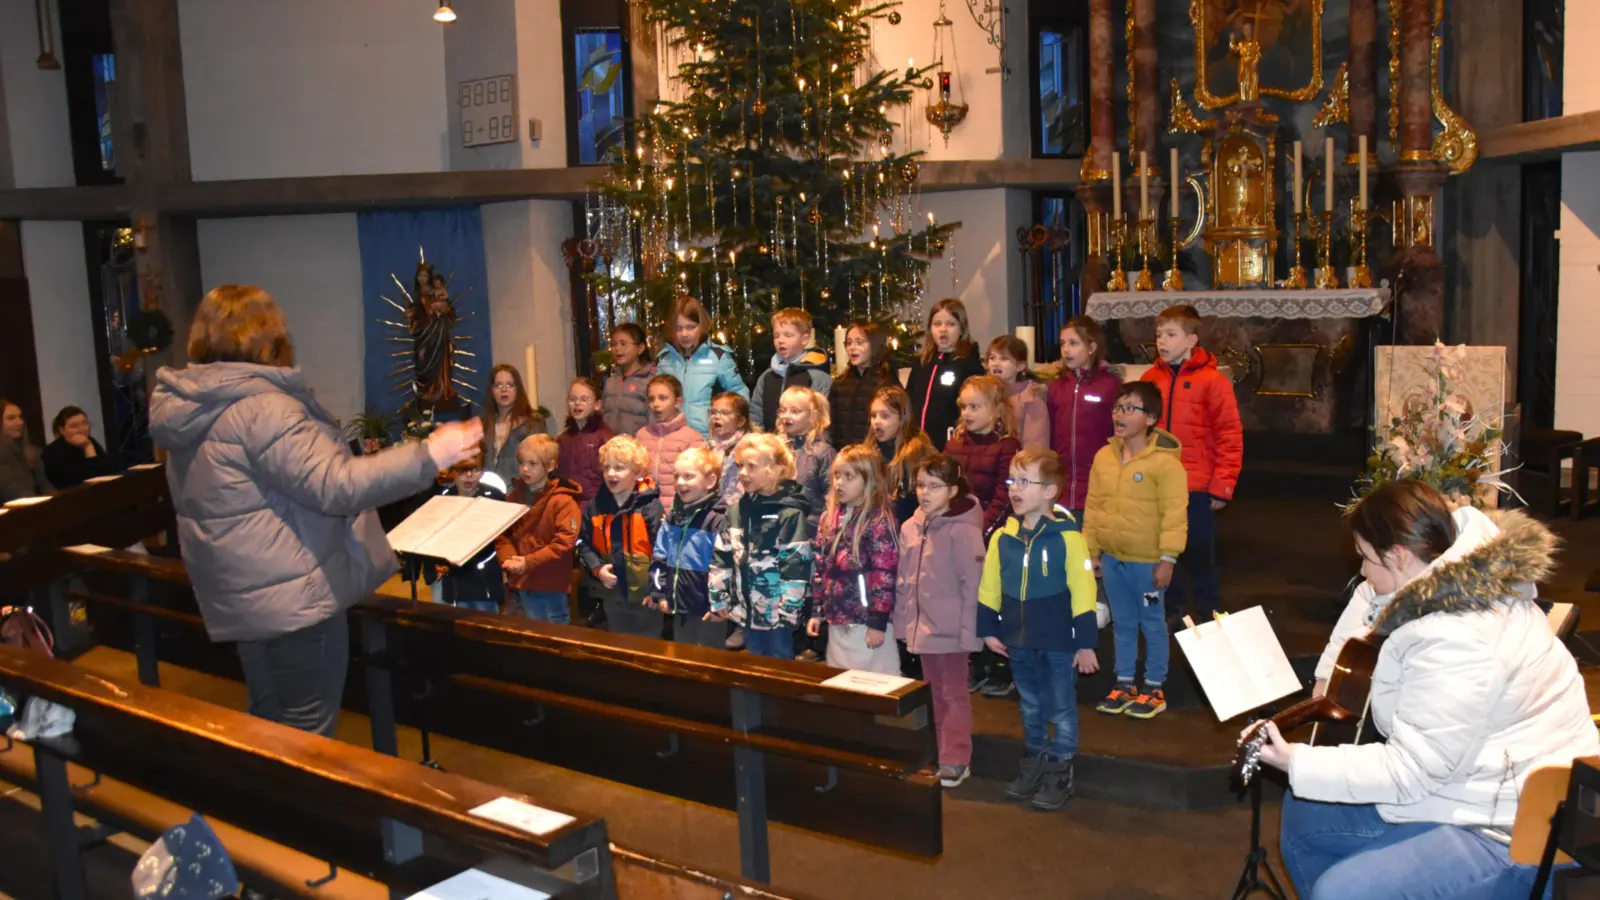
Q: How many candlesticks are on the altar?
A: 6